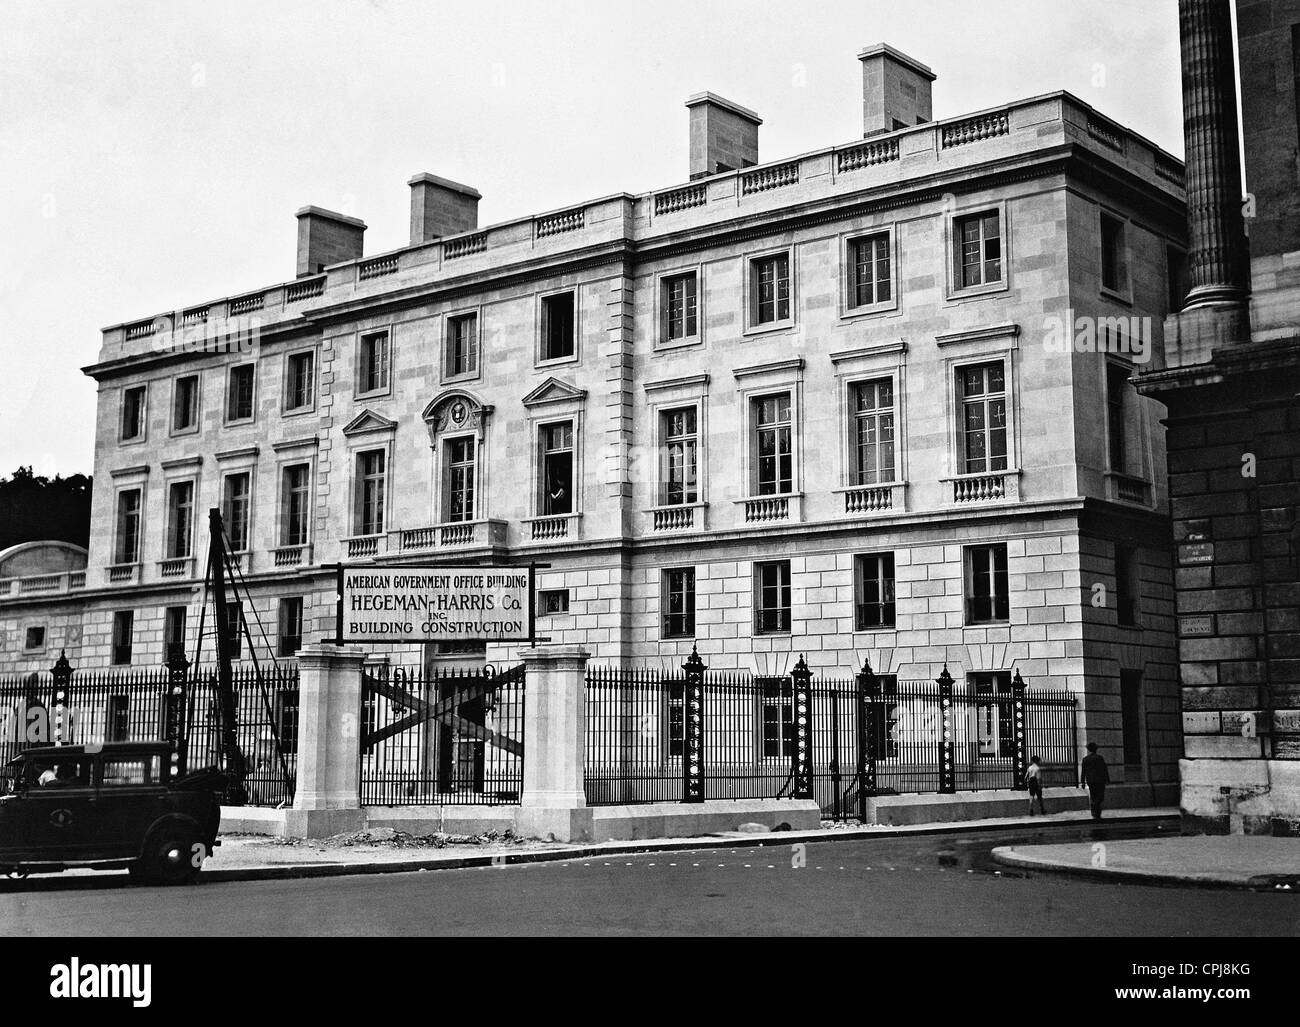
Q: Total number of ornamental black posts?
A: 7